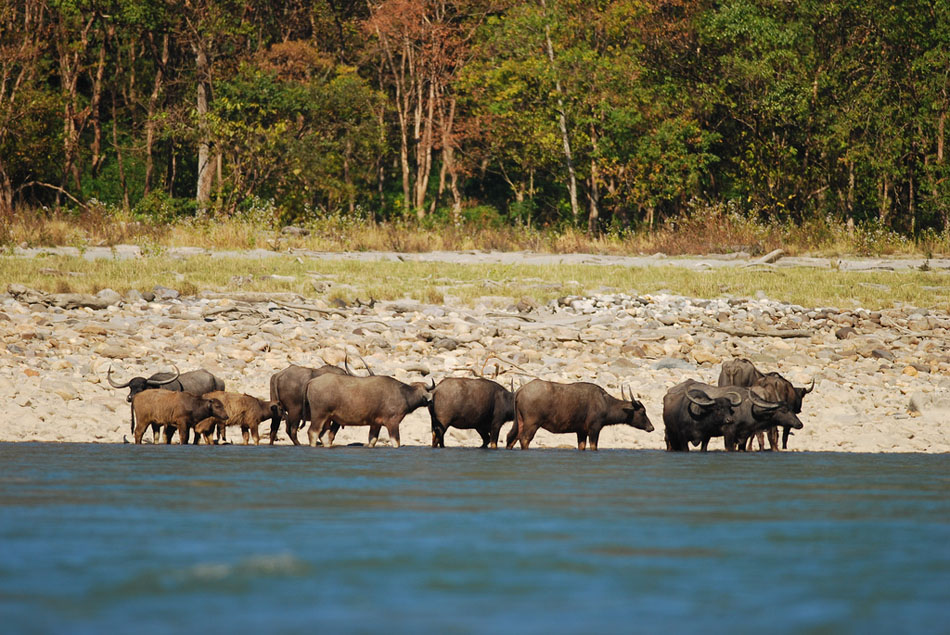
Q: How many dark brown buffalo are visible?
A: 9